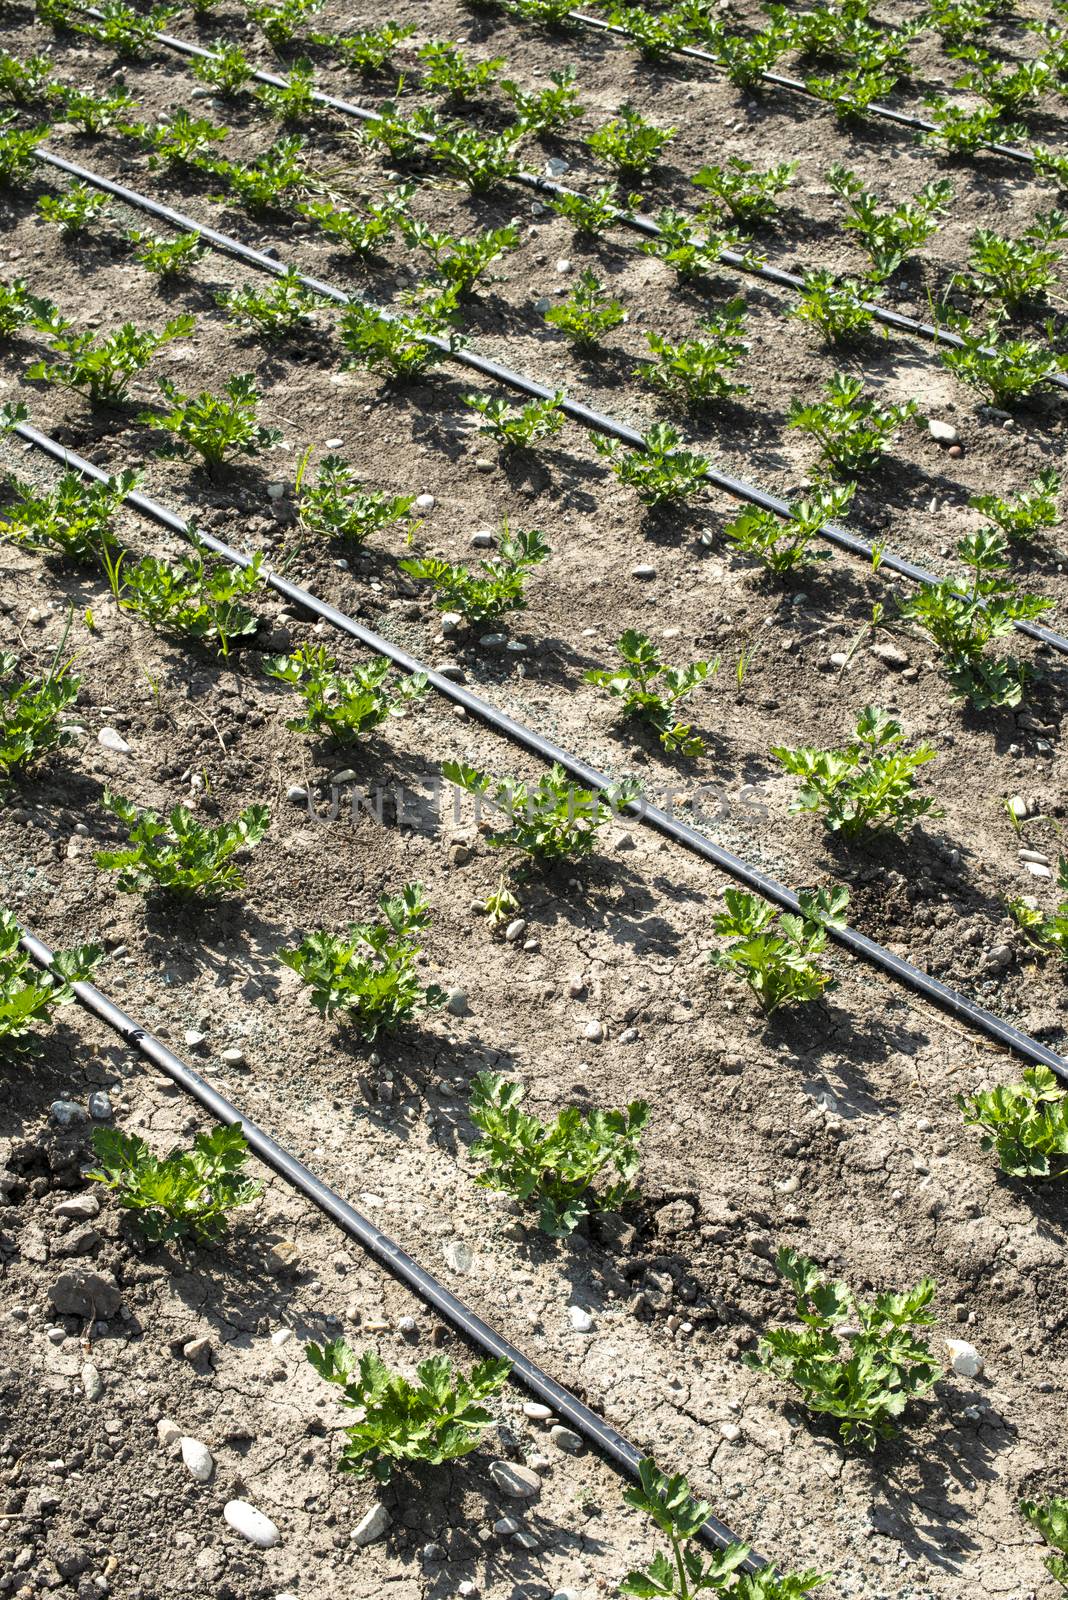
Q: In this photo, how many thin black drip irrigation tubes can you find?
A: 5